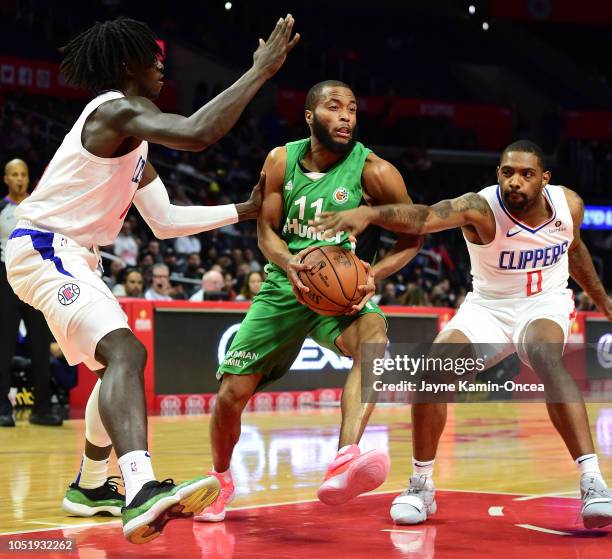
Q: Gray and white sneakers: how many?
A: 2